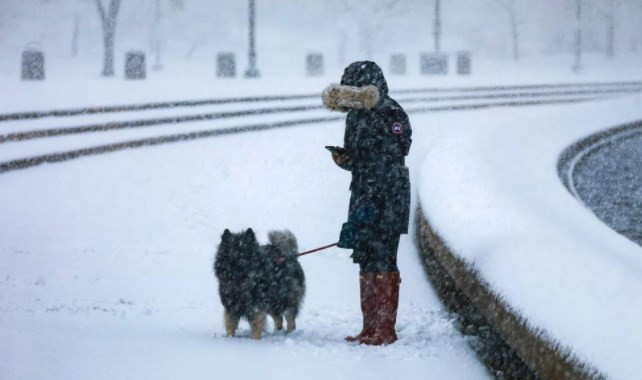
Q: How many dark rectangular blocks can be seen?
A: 7